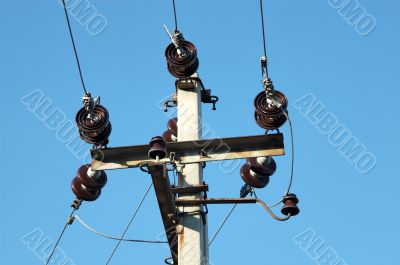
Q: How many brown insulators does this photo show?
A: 8